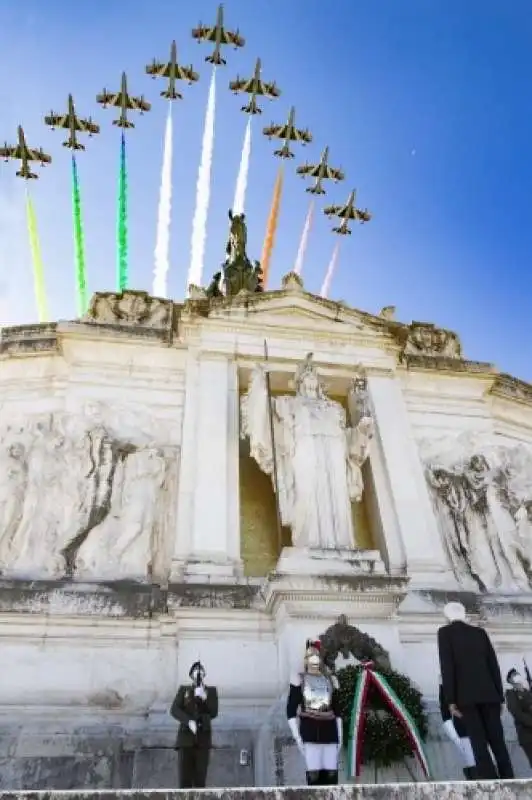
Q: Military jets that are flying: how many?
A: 9